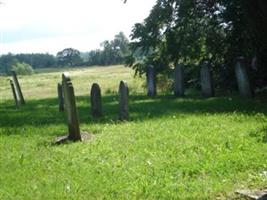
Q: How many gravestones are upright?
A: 10